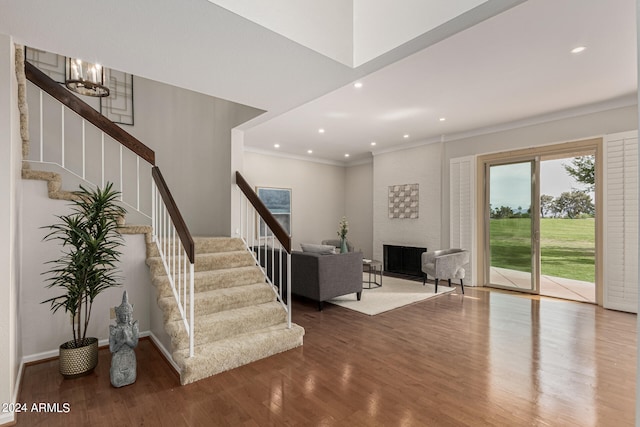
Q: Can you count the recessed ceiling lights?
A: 9